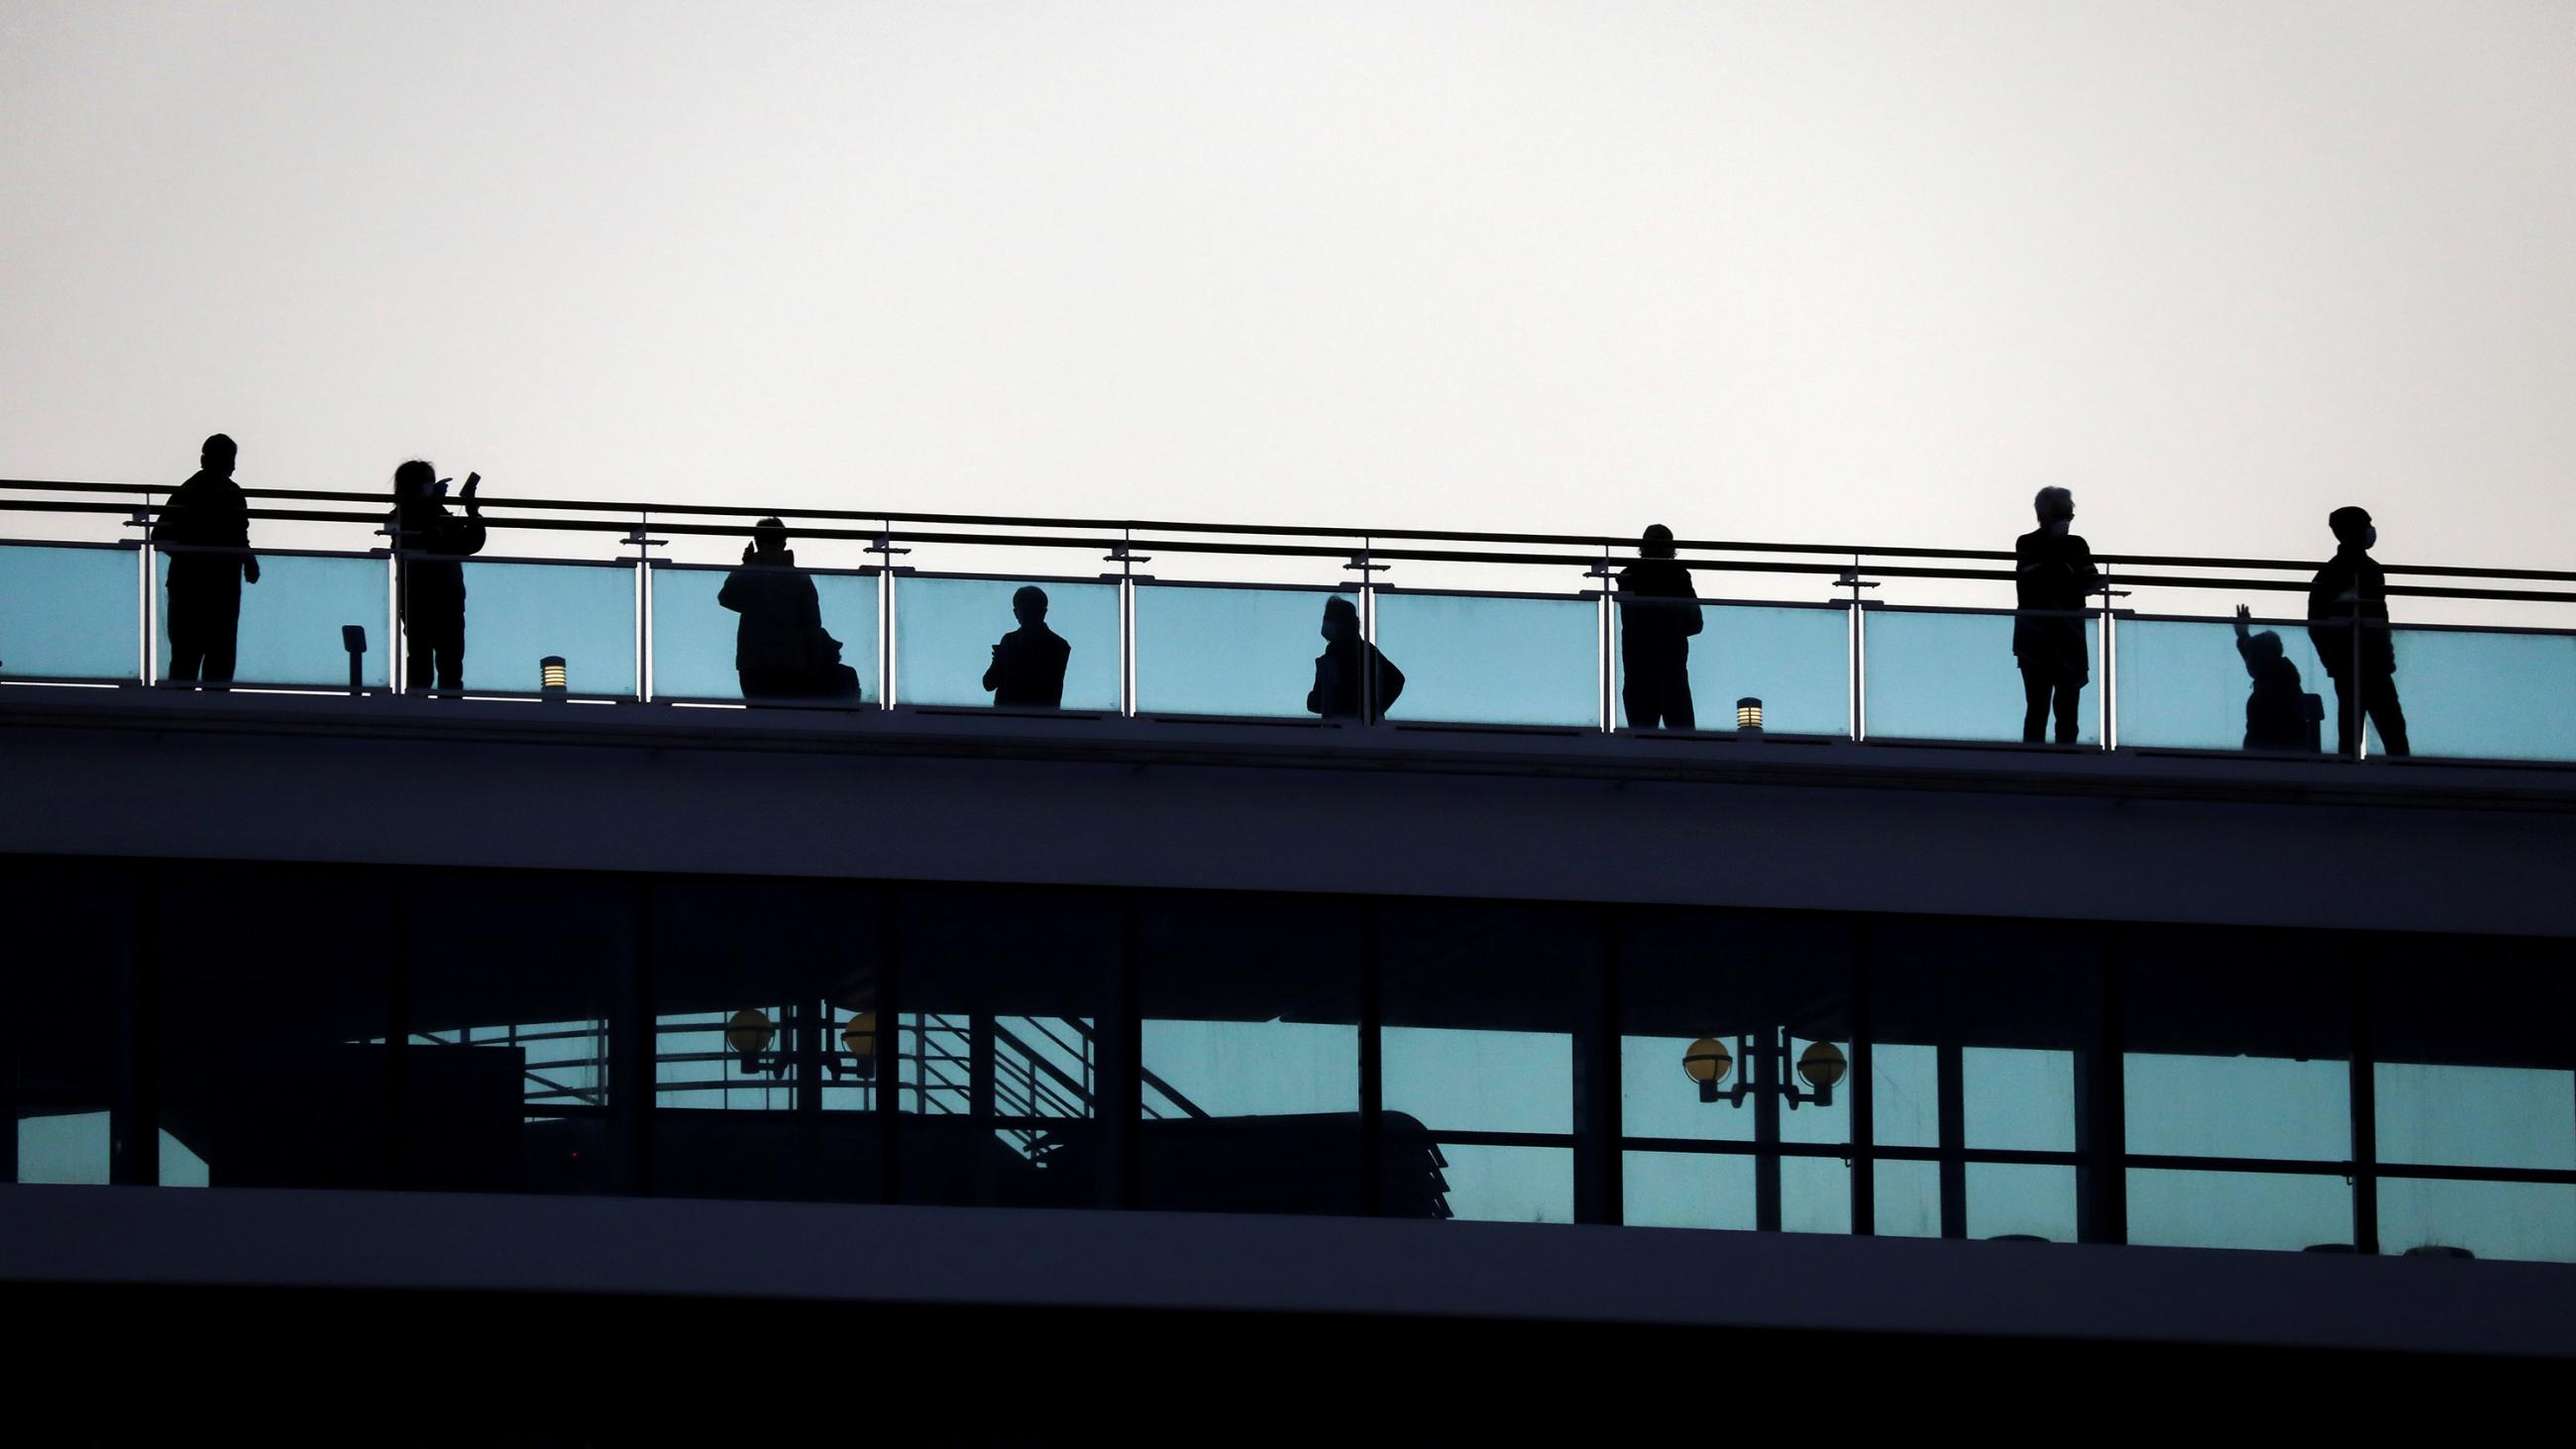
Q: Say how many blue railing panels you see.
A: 11